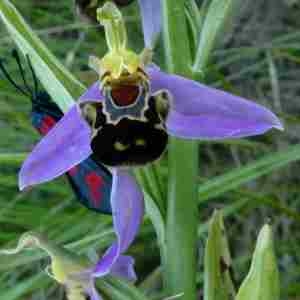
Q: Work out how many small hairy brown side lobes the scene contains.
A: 2